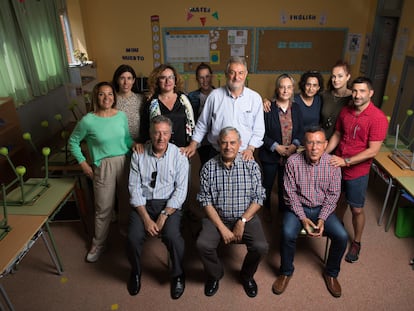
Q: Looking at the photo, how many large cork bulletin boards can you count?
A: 2